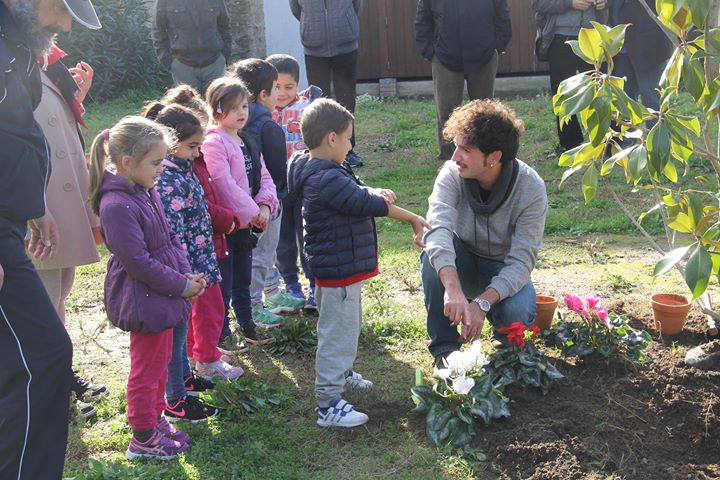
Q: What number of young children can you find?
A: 7